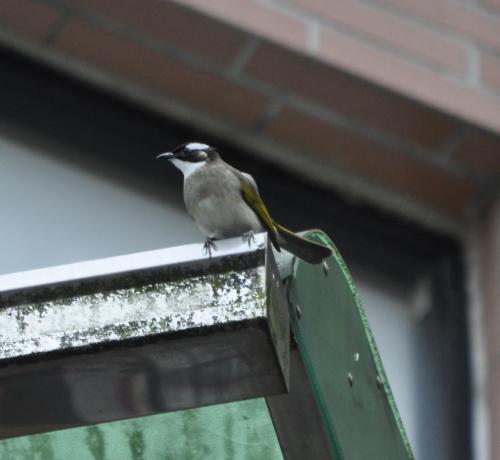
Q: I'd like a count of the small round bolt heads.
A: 5